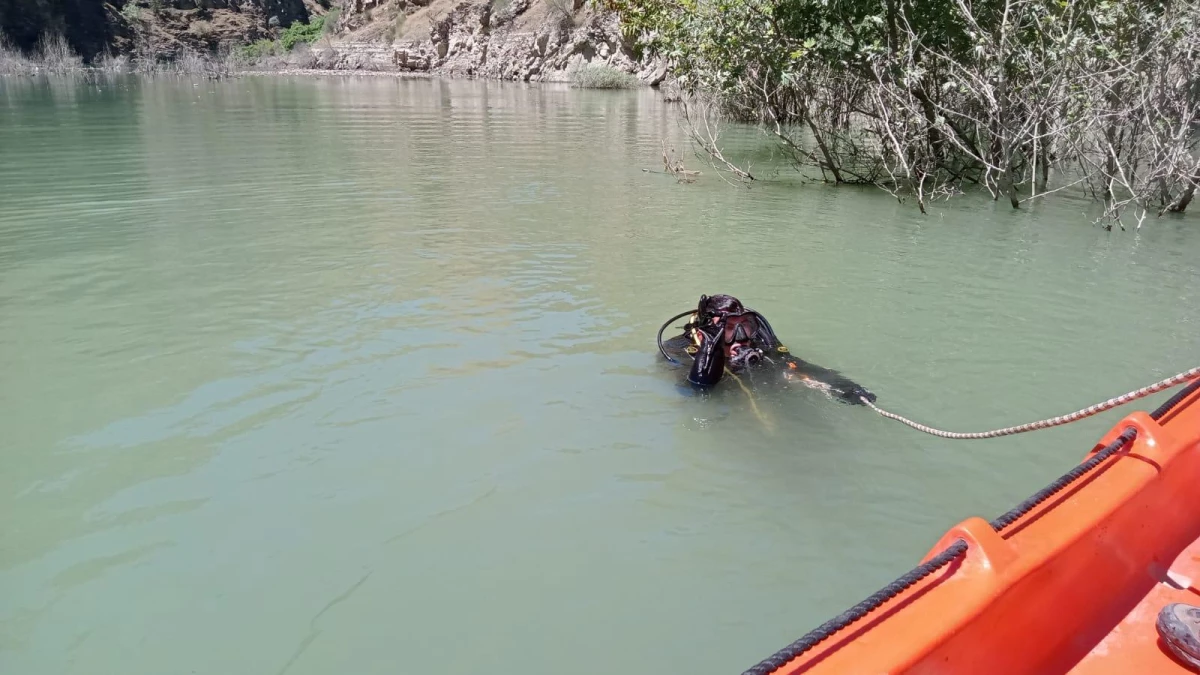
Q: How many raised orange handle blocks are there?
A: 2